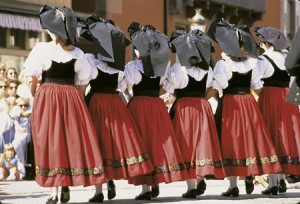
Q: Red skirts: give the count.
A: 6